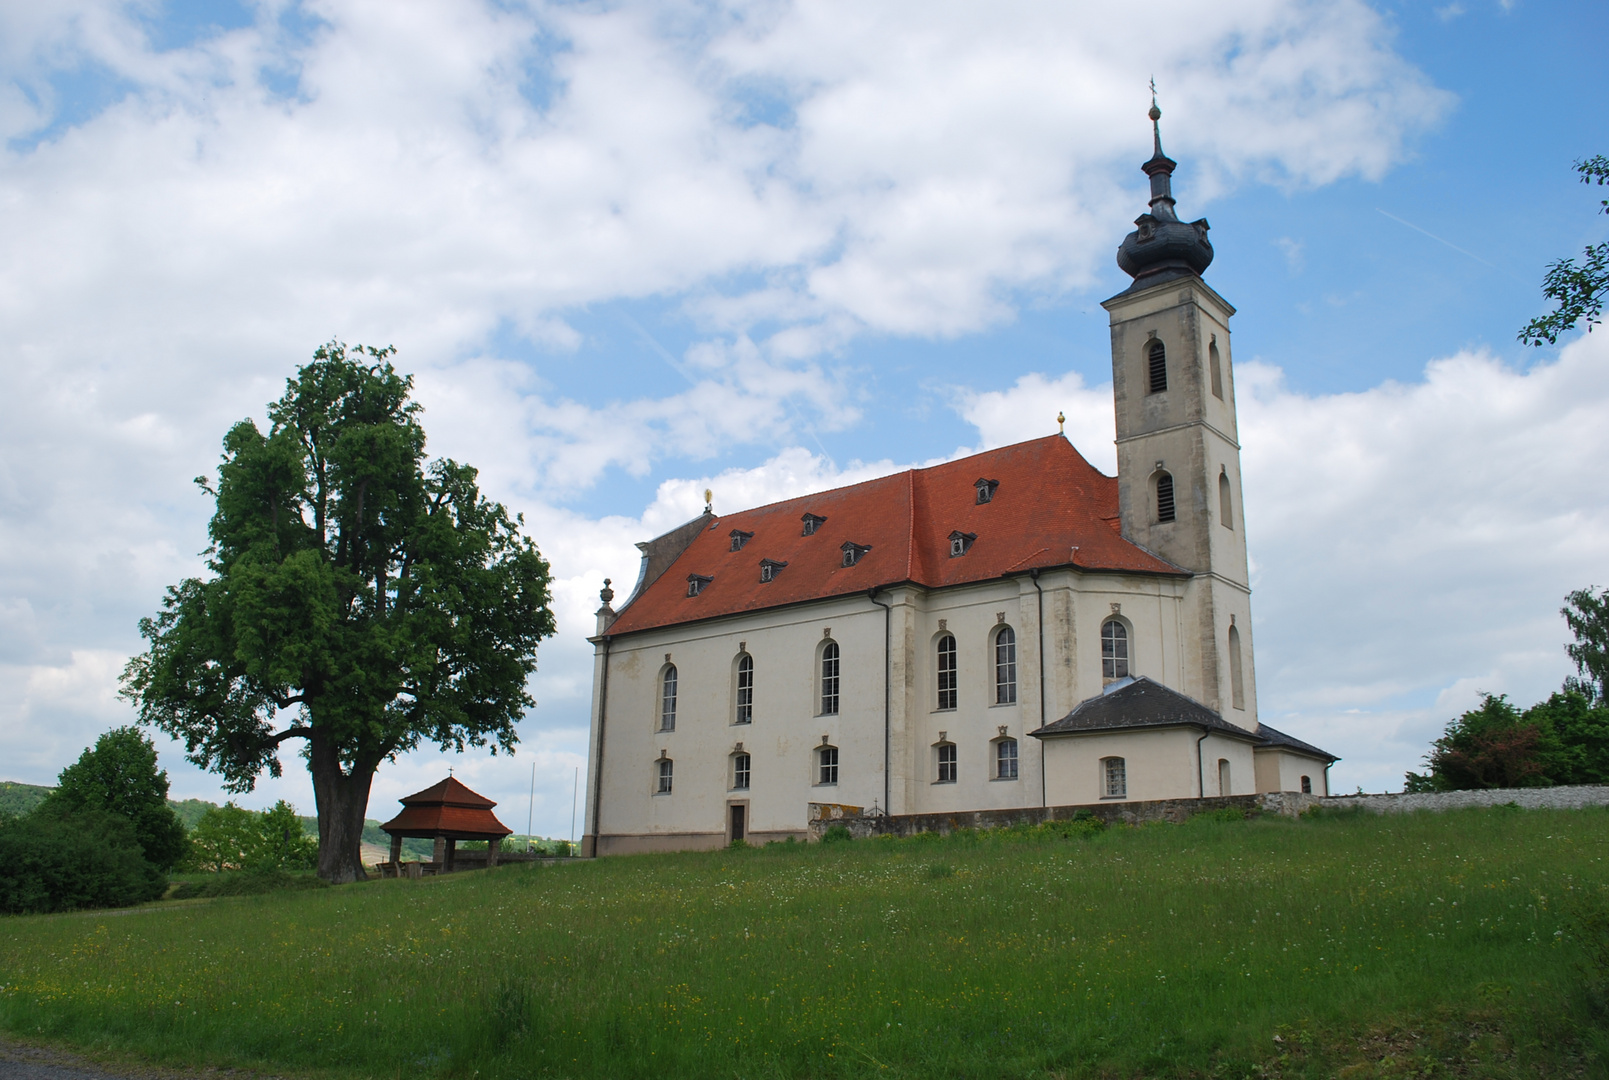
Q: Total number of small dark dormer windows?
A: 7